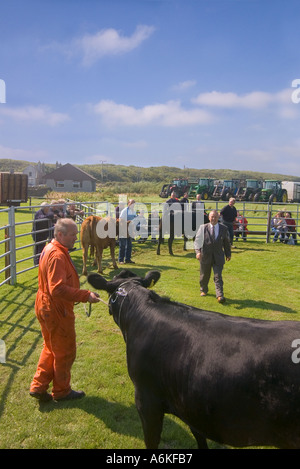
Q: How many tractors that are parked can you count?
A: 5